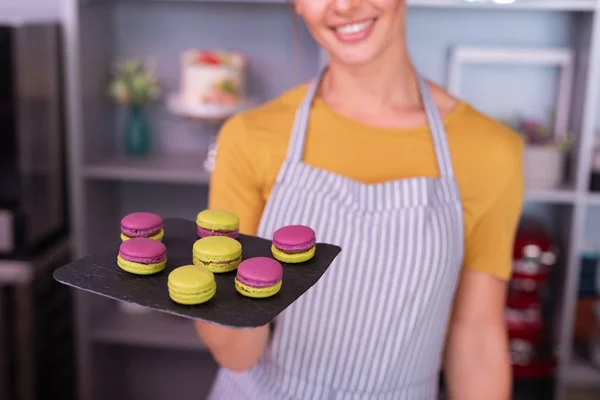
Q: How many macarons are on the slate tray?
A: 7